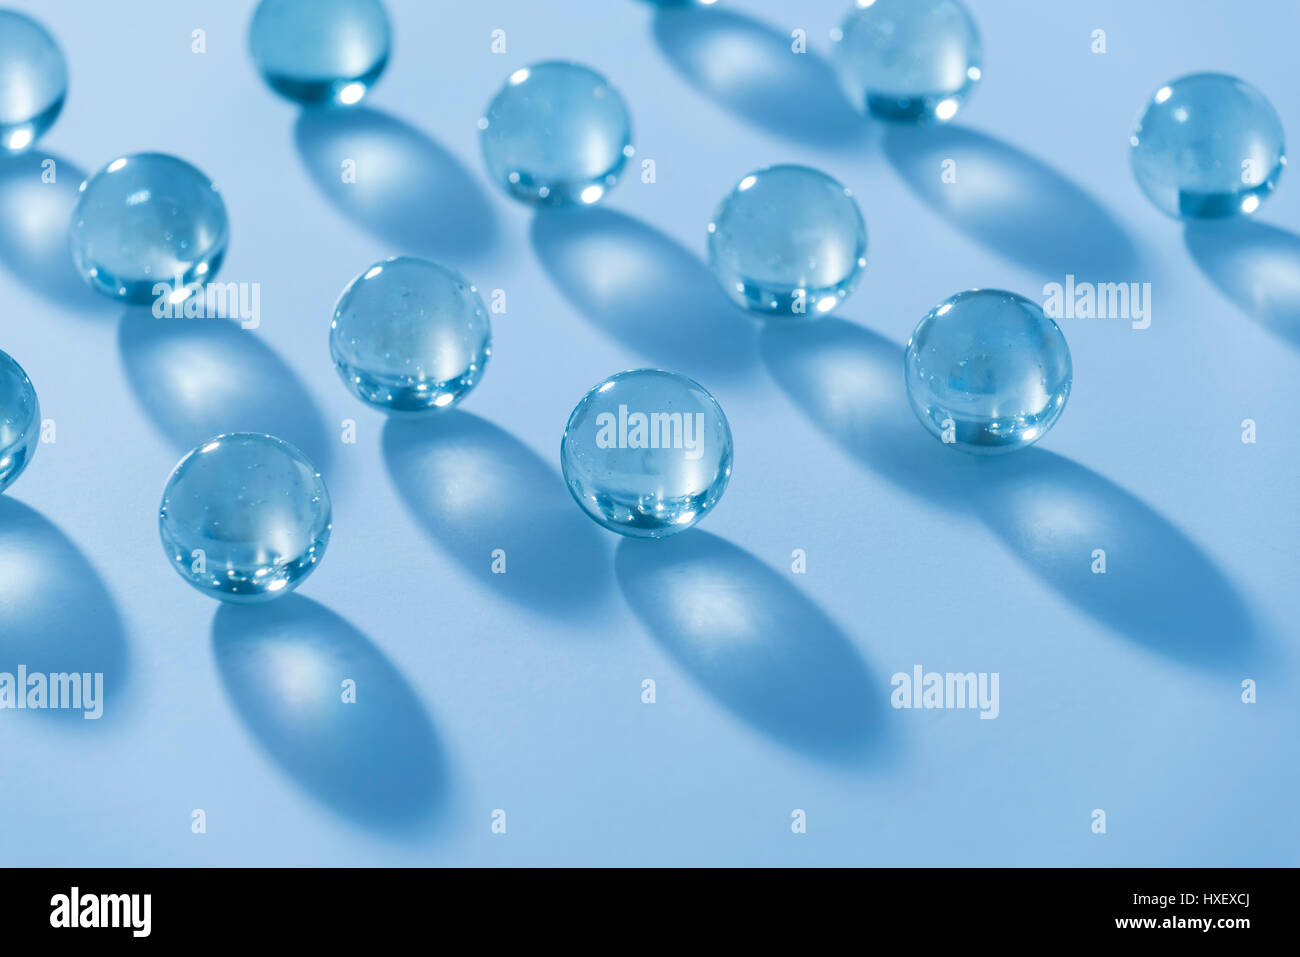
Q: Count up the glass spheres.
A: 13